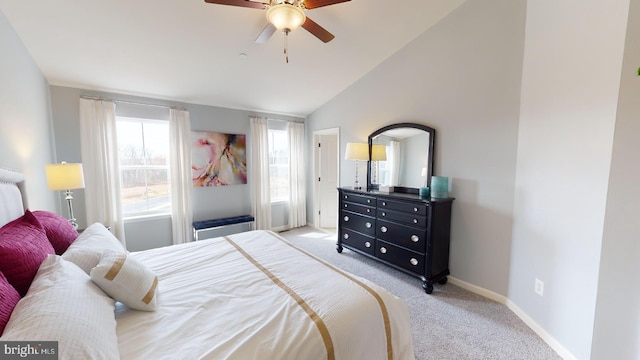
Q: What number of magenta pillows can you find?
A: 3